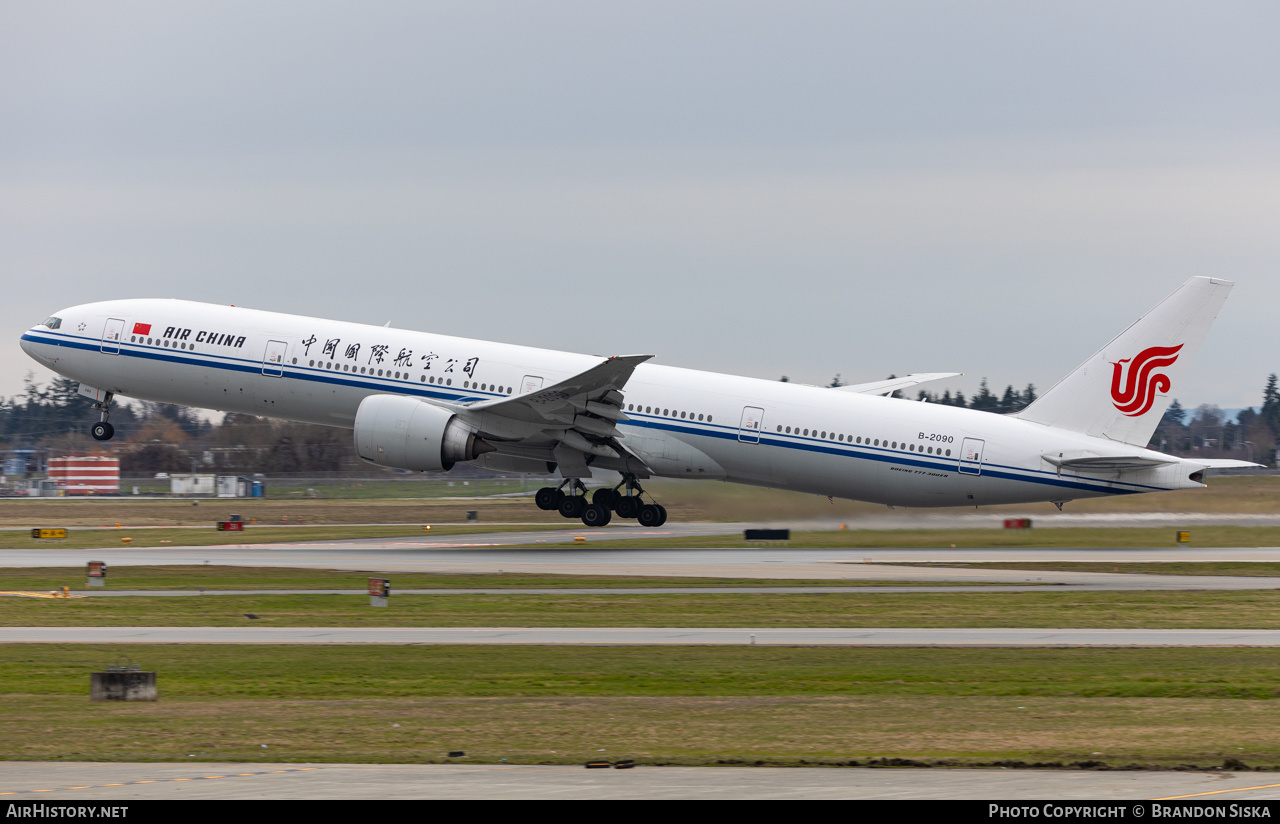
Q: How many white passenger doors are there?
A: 5